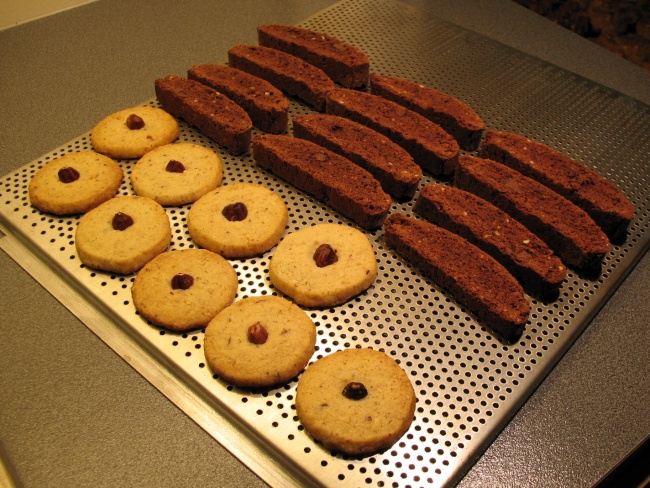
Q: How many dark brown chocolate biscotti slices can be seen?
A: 12